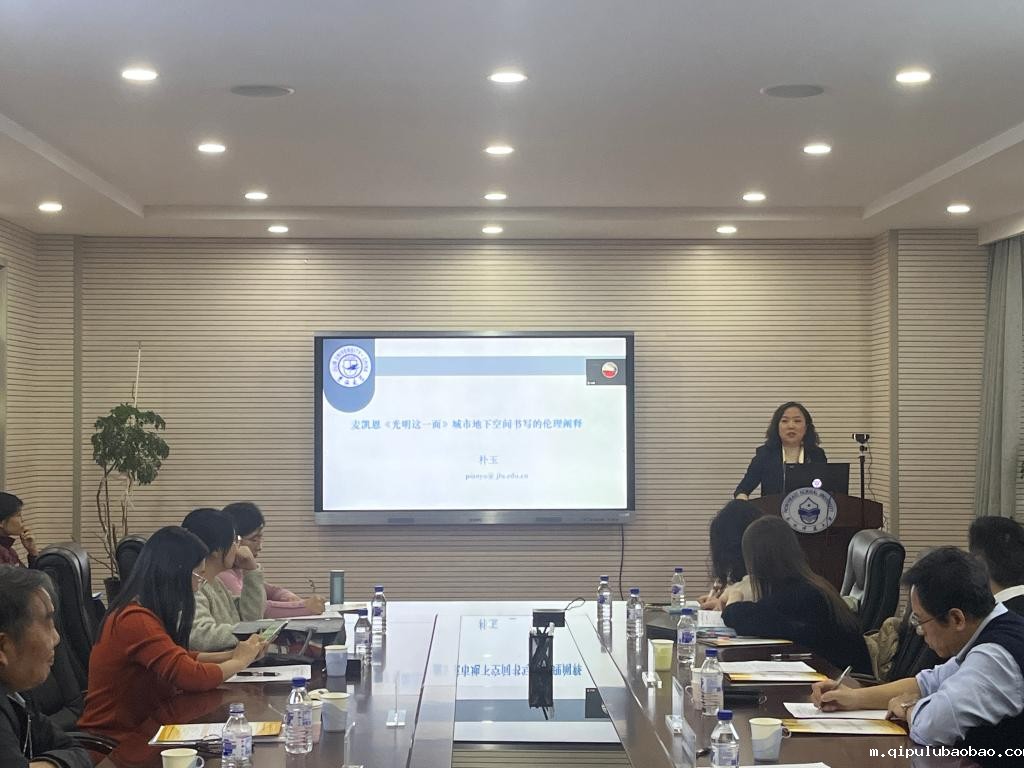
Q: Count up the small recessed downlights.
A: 14